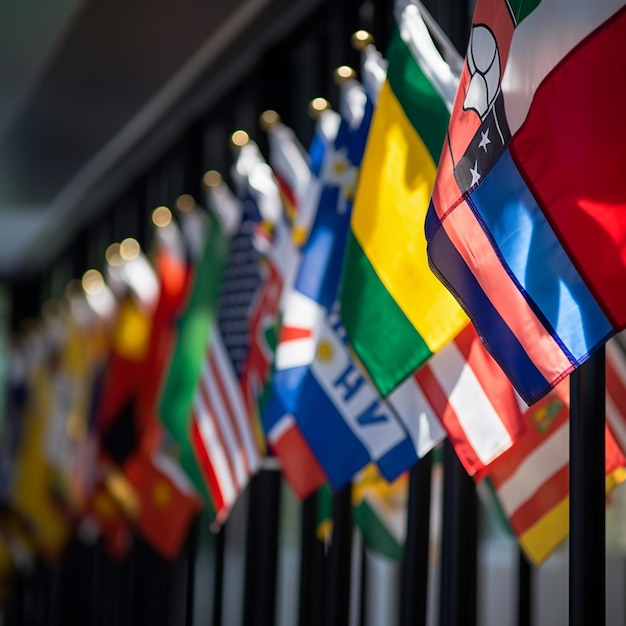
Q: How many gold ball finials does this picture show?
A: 11